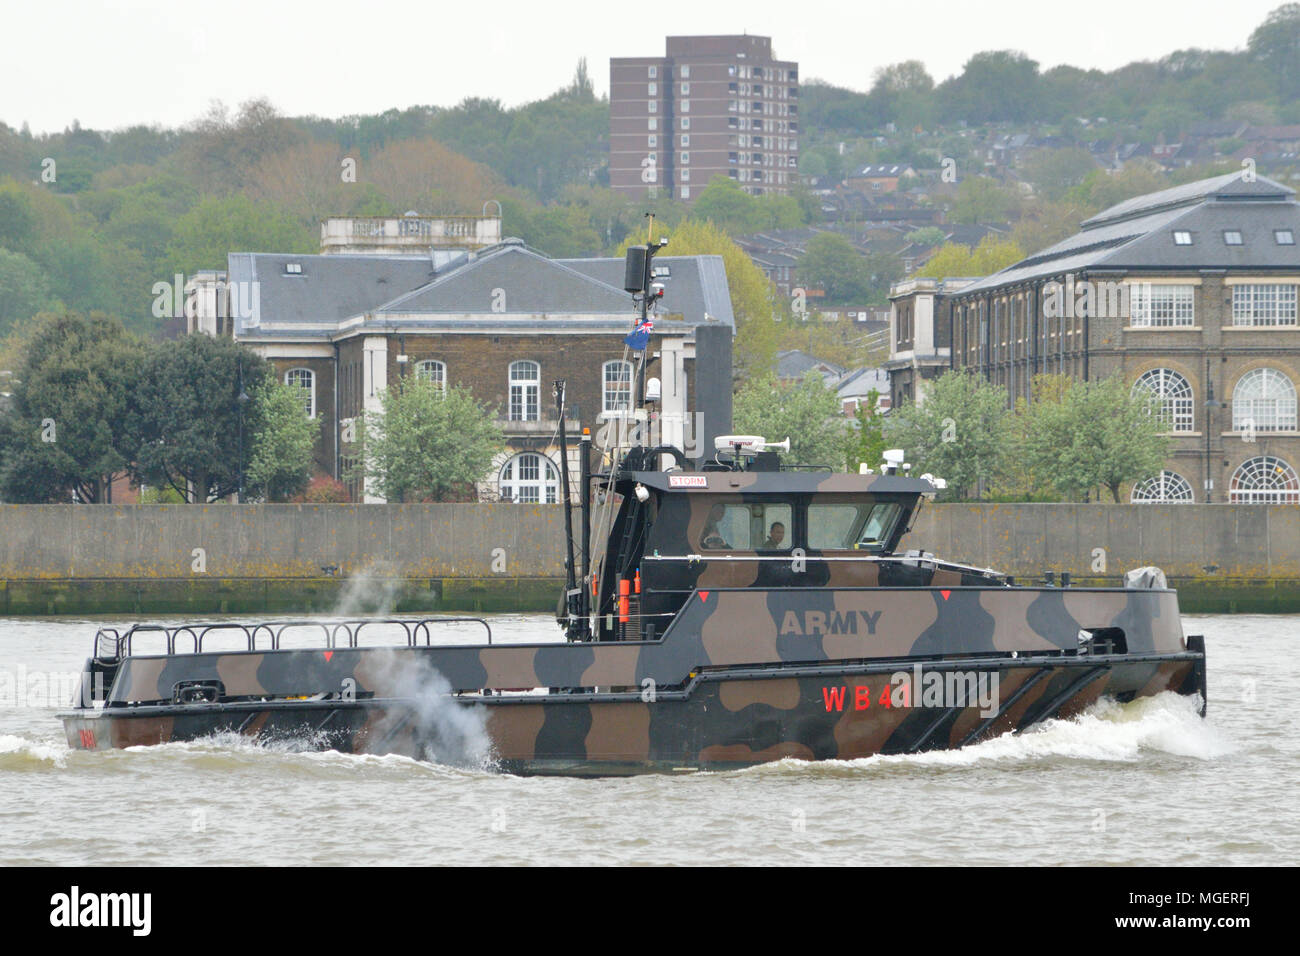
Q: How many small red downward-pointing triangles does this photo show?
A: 3